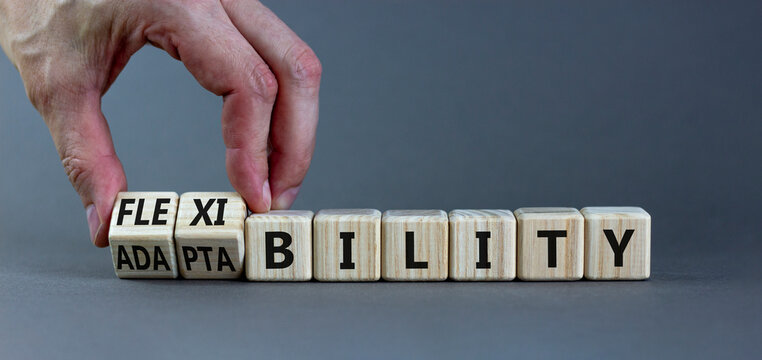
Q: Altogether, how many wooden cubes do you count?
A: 8